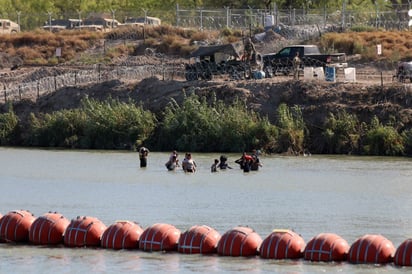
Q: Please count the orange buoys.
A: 11